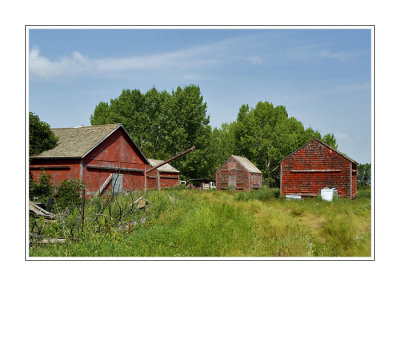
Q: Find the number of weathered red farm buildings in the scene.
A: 4